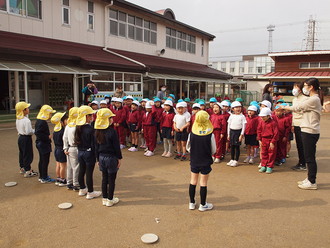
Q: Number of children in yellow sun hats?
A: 7